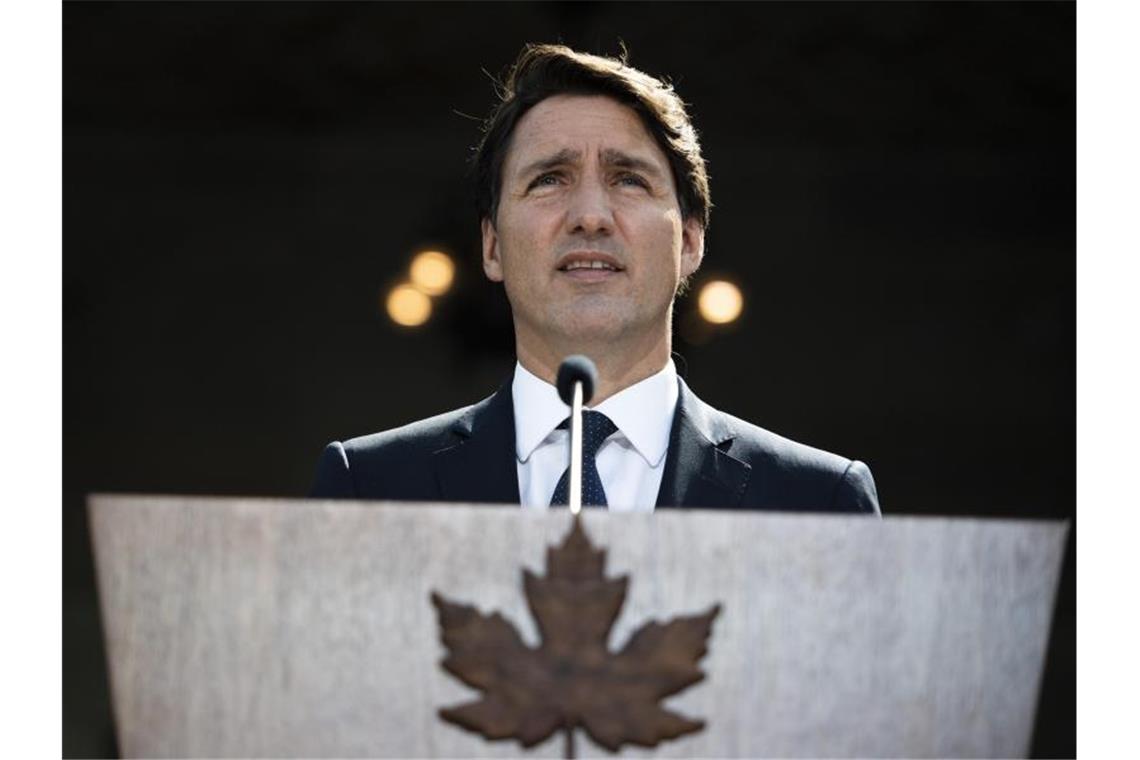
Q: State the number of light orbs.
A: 3